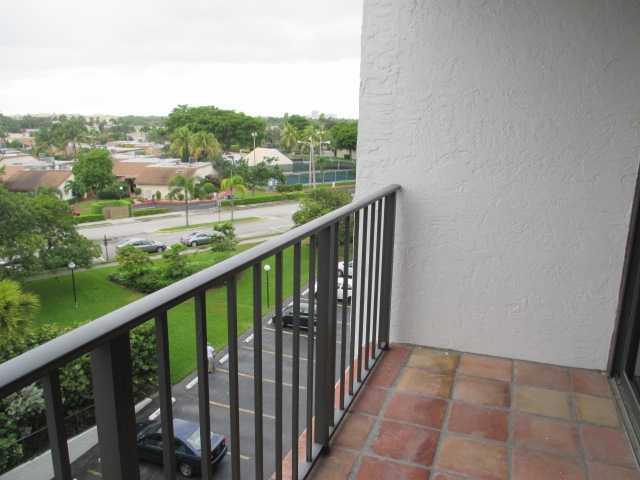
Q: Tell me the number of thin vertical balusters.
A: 14